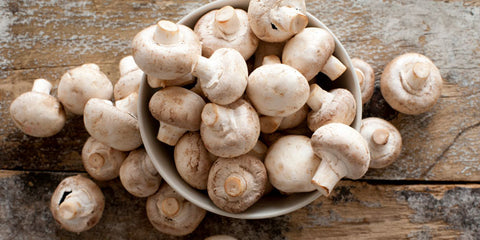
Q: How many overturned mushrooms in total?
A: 11